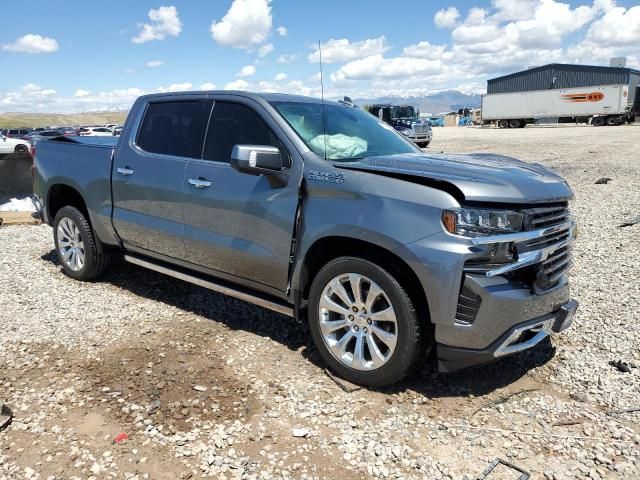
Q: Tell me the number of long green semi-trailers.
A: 0